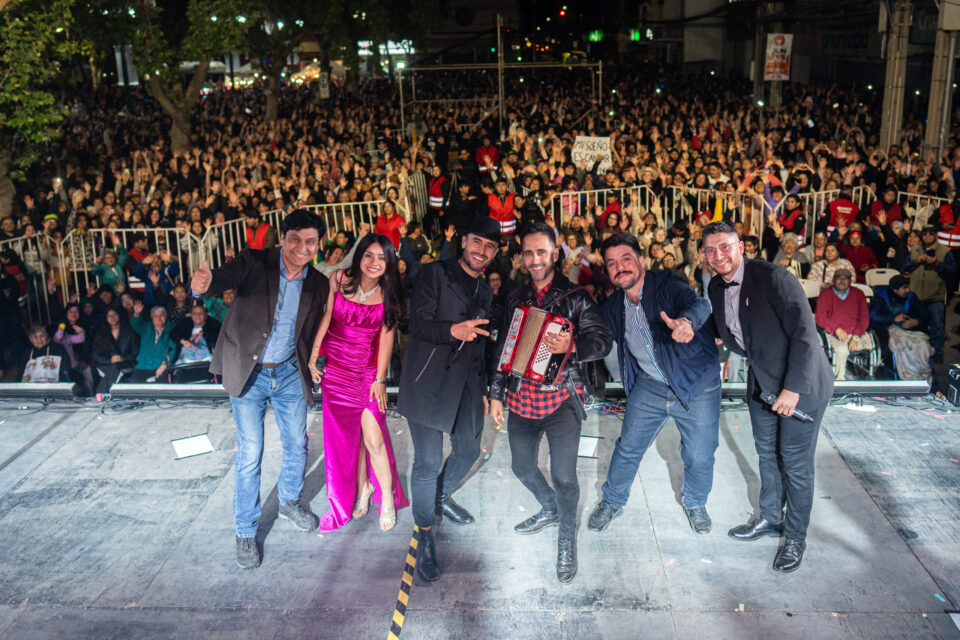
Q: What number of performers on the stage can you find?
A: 6